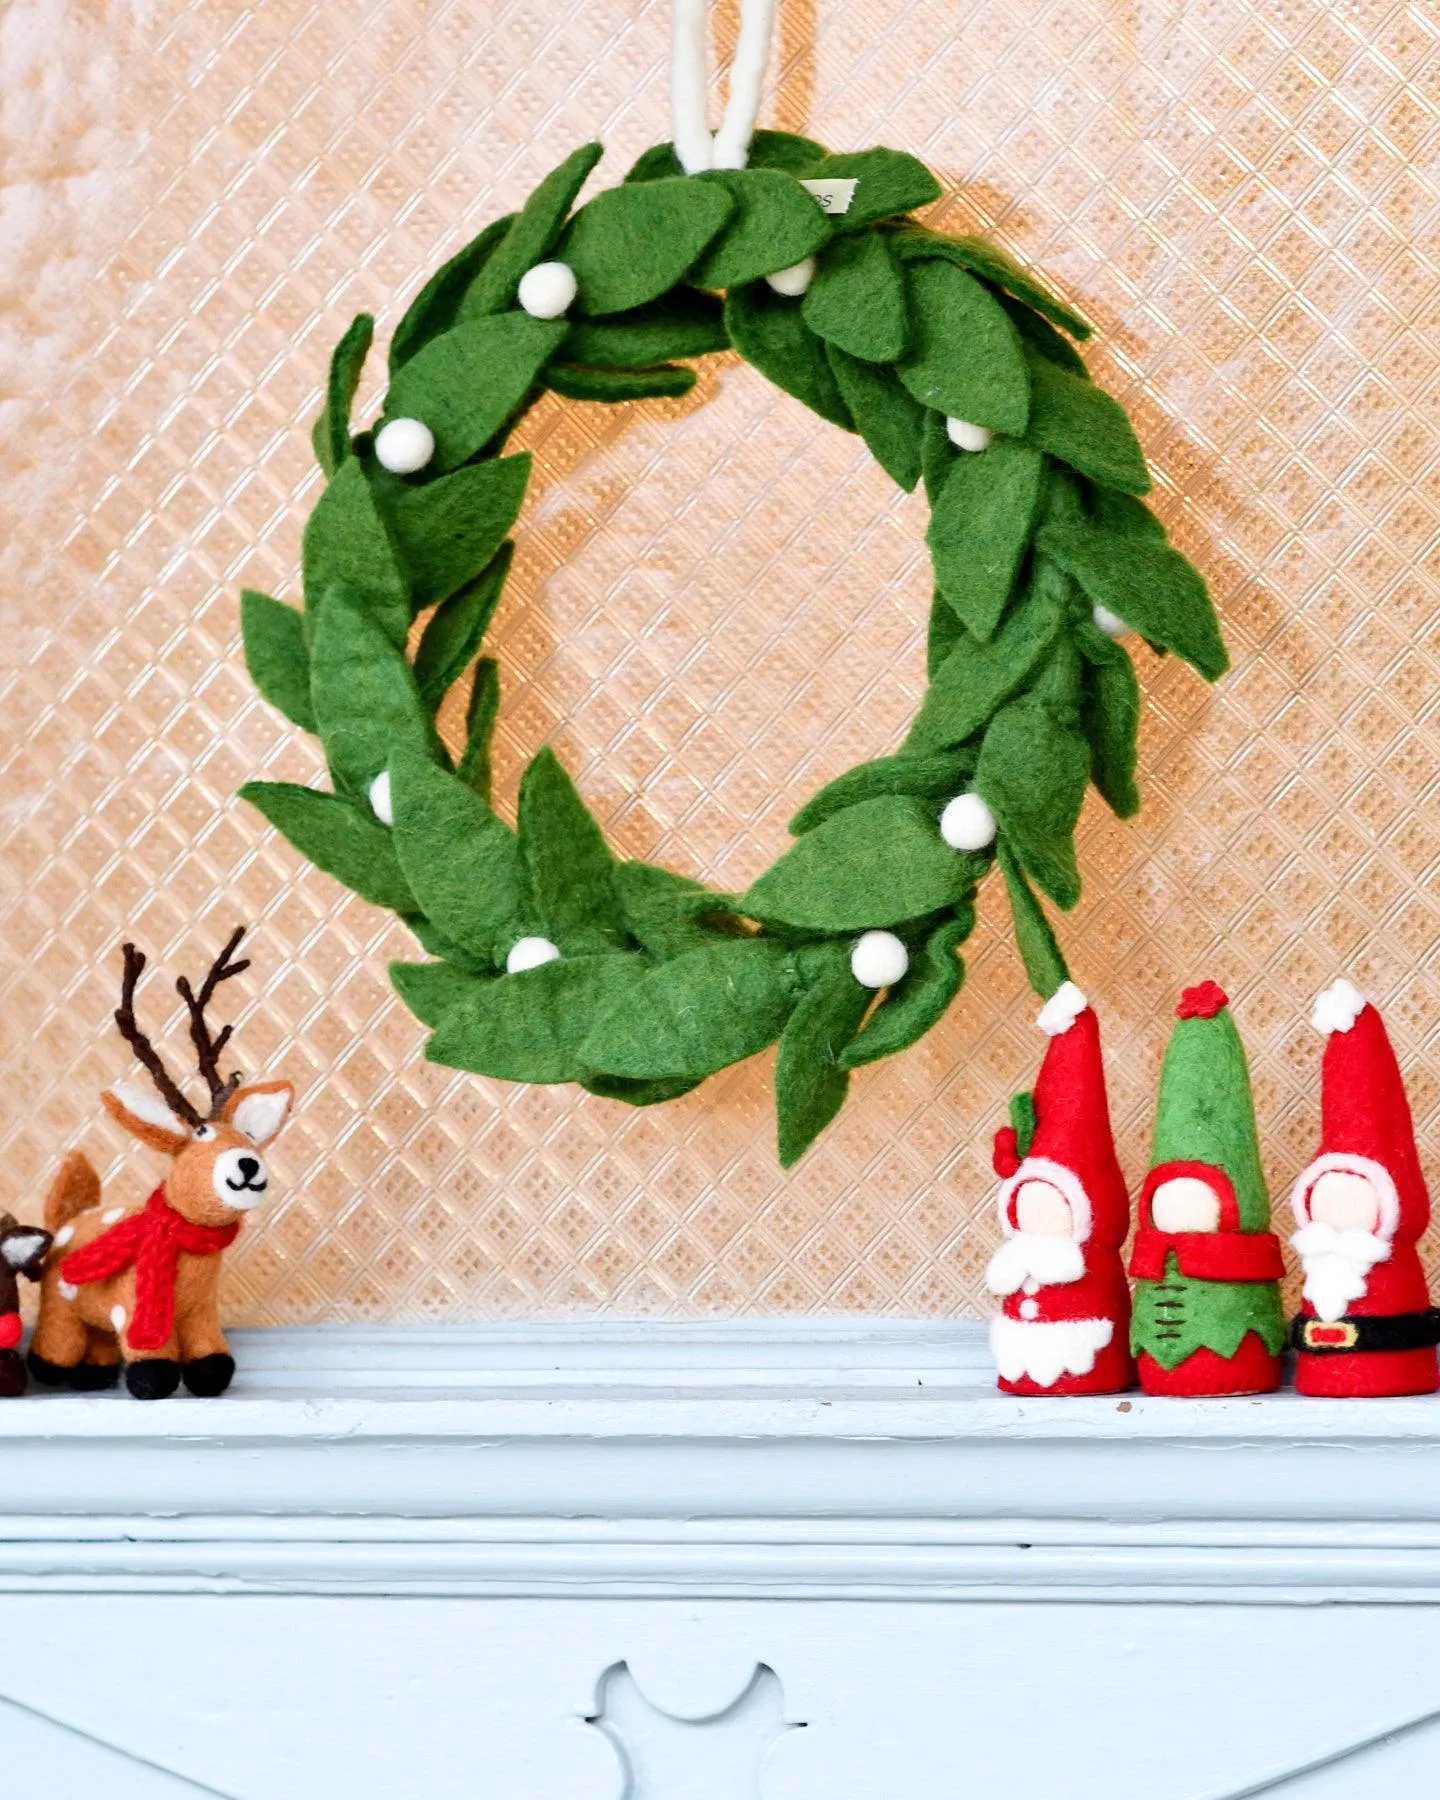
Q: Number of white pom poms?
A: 9